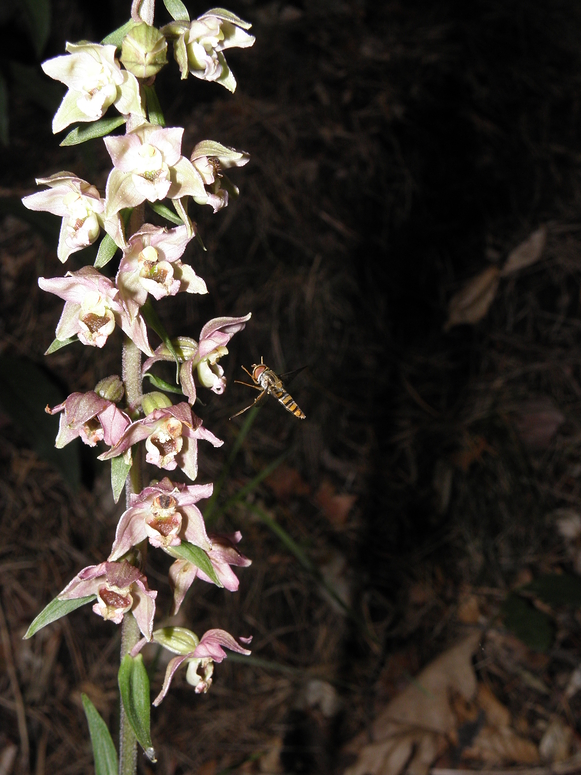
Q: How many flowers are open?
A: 14